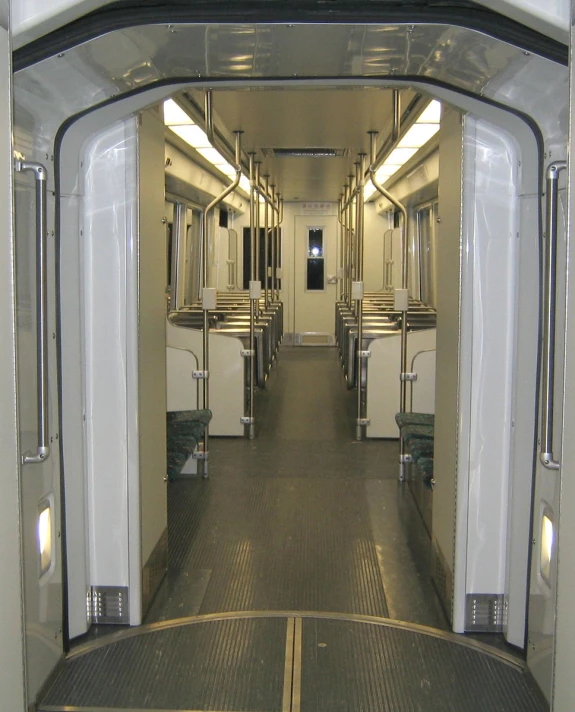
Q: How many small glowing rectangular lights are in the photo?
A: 2